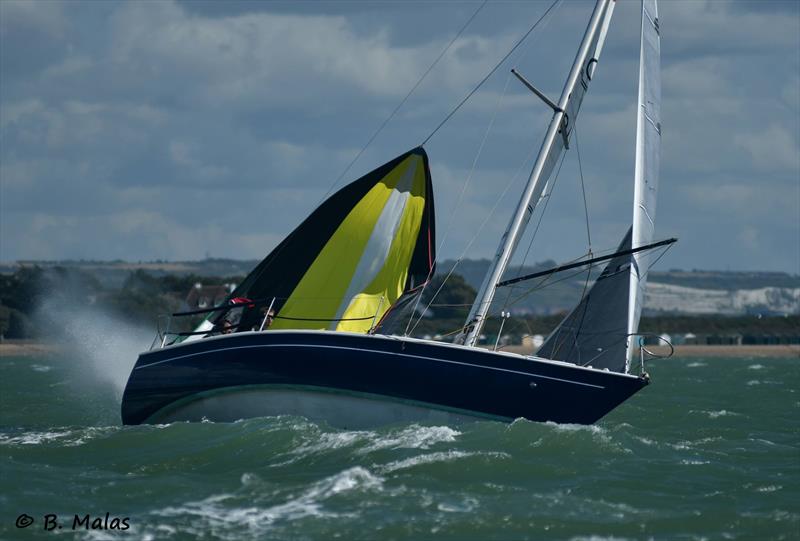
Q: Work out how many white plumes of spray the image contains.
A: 1